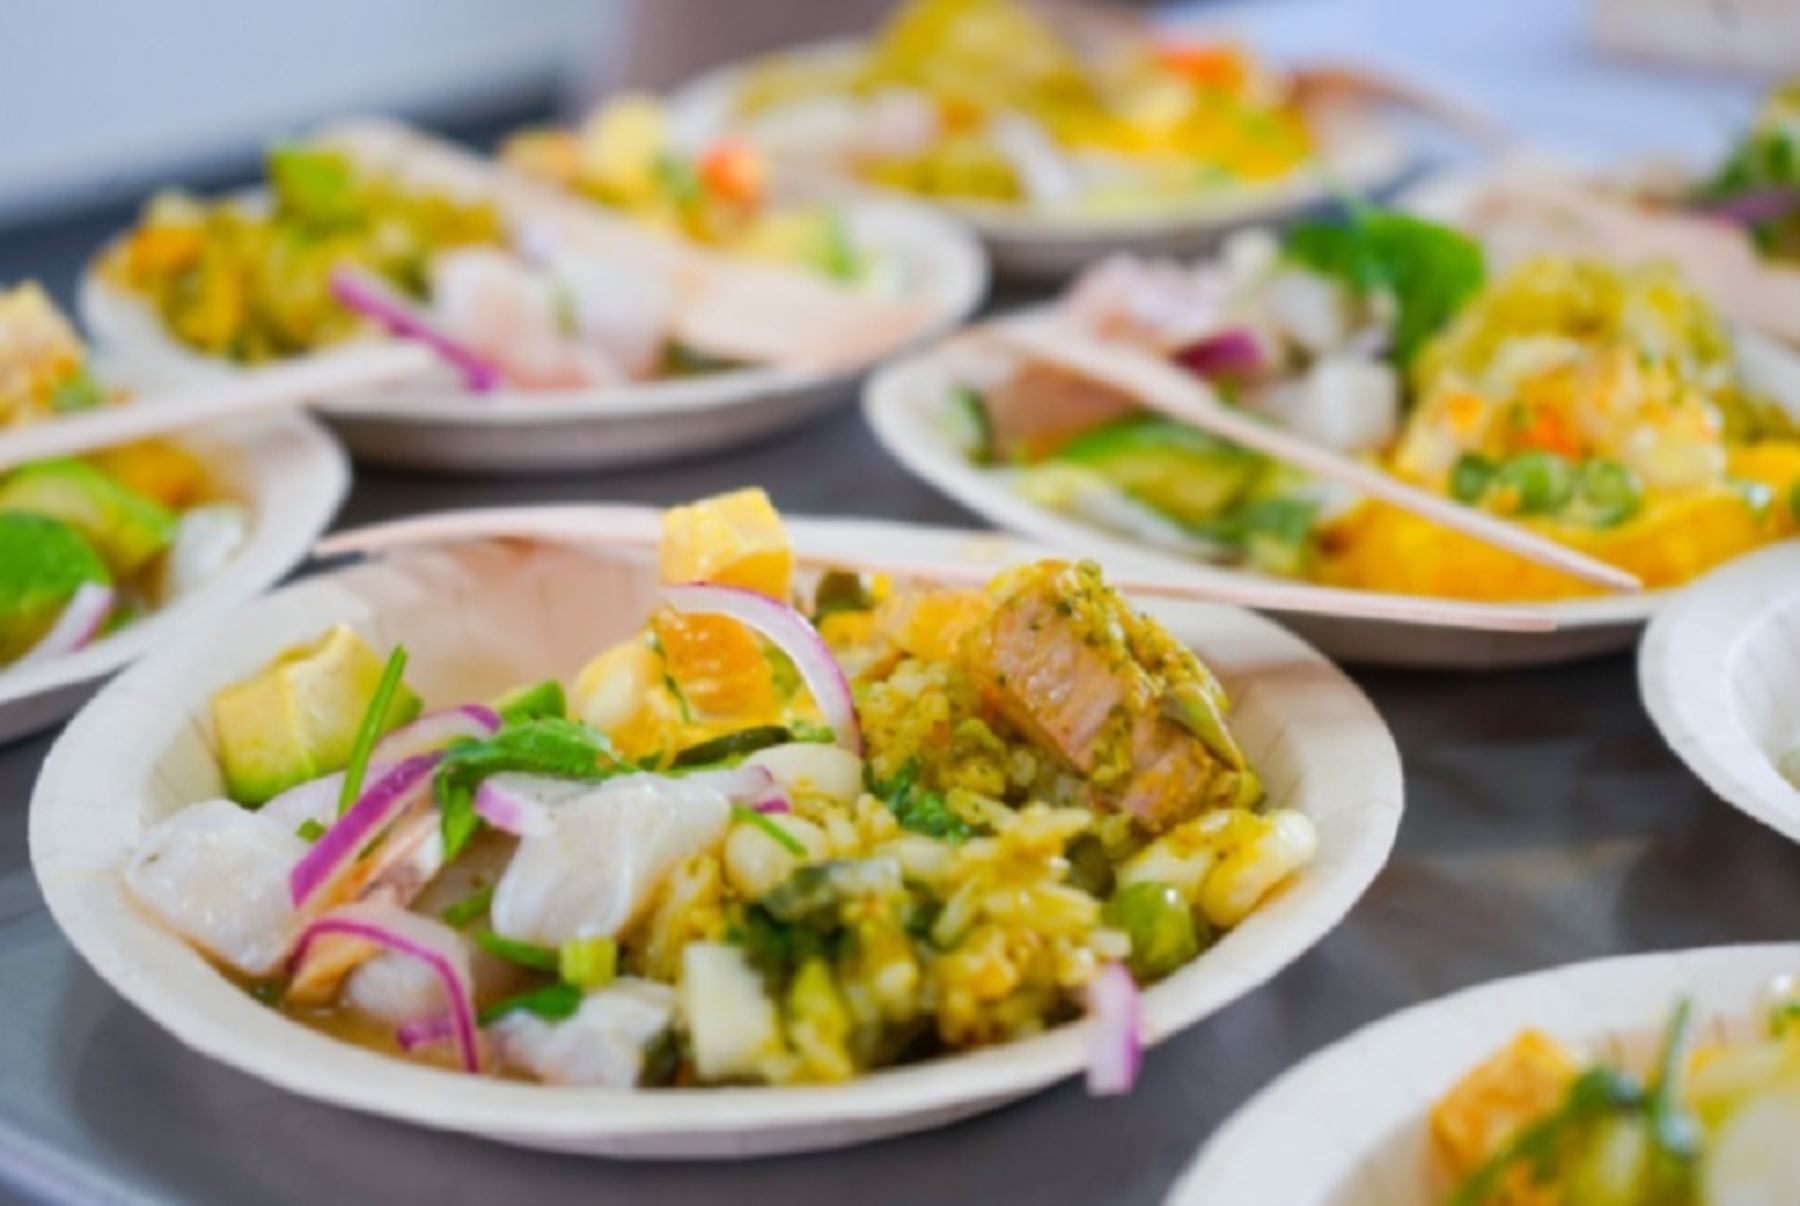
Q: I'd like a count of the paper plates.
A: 8